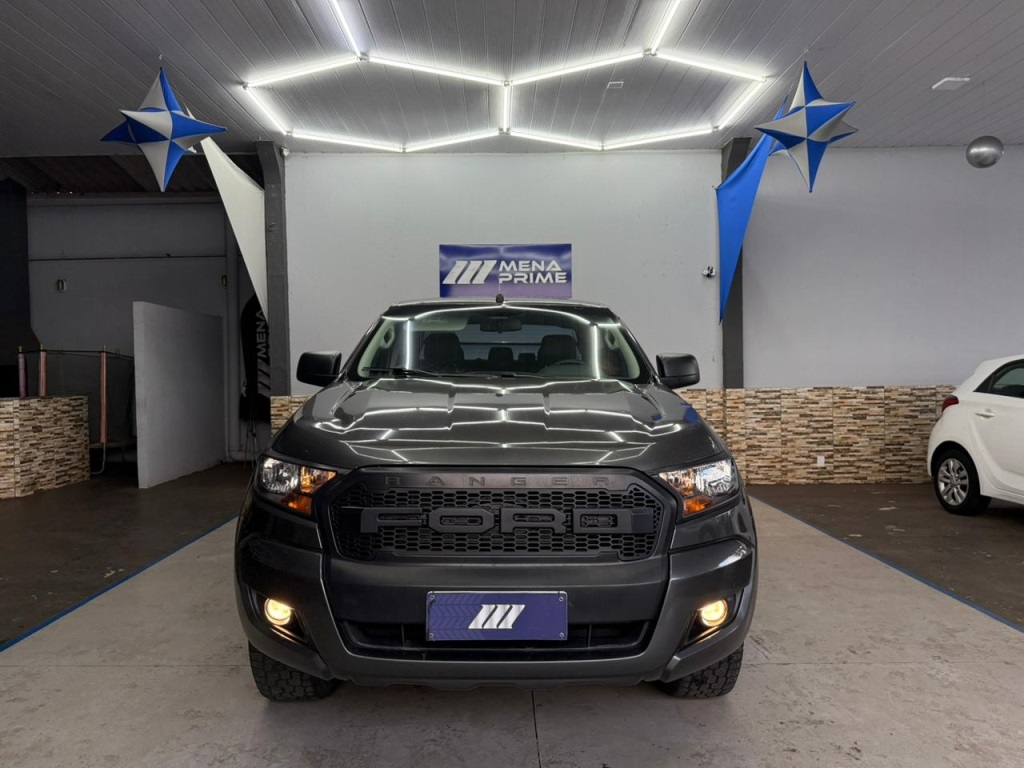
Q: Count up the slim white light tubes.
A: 13